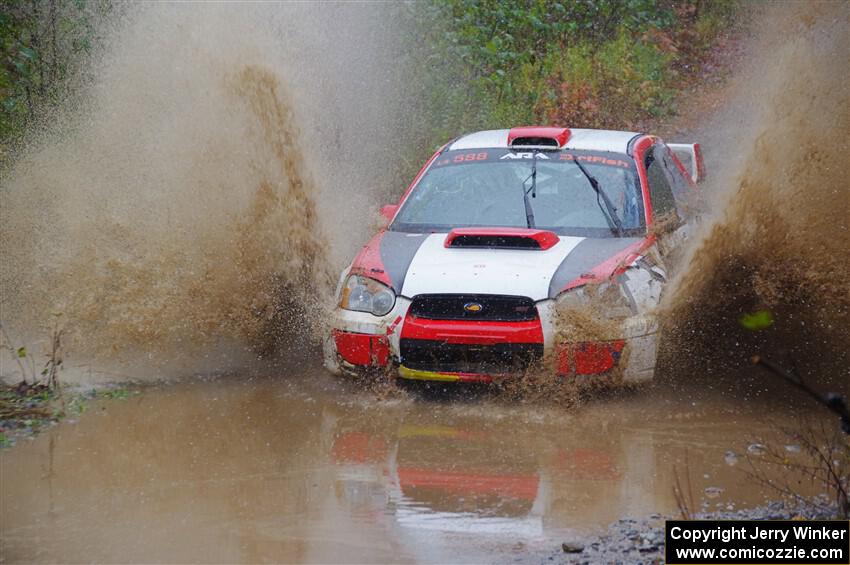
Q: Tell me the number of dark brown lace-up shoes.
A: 0